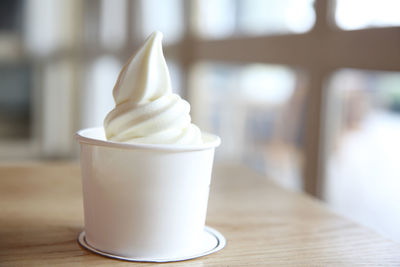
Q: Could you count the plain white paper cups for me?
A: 1